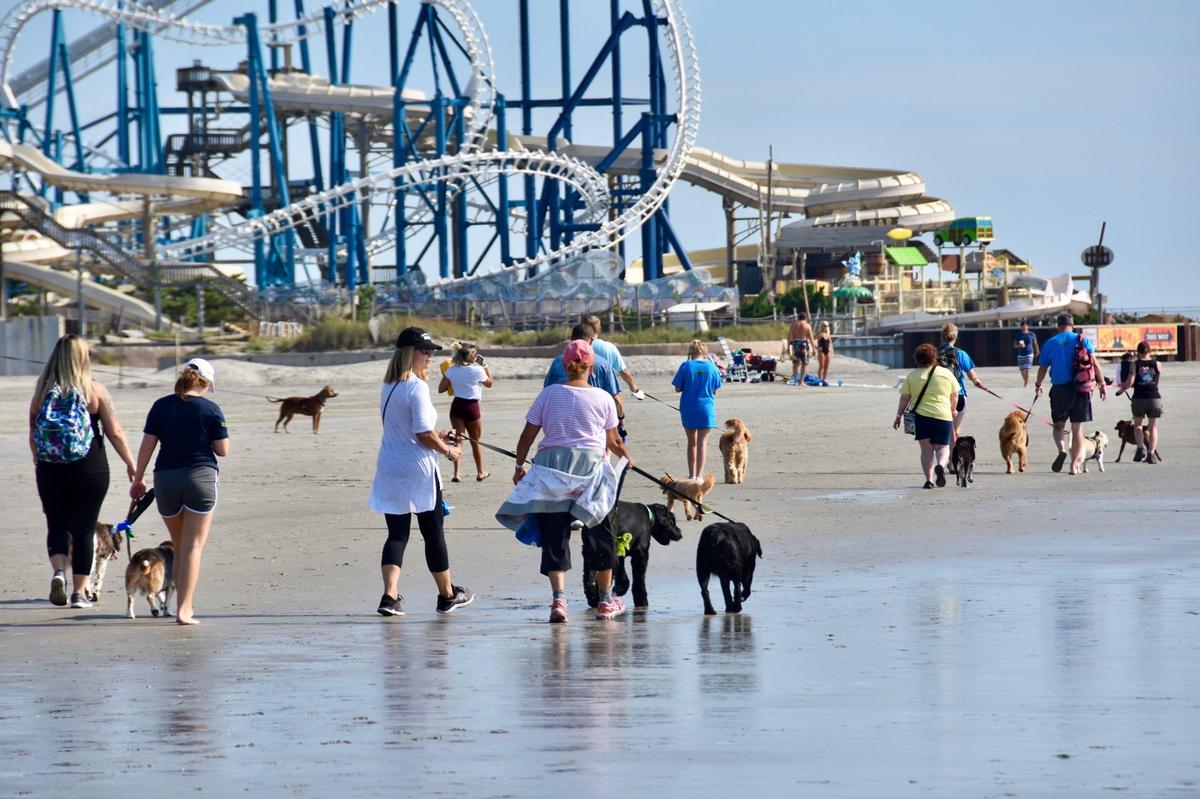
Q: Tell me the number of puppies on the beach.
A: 11